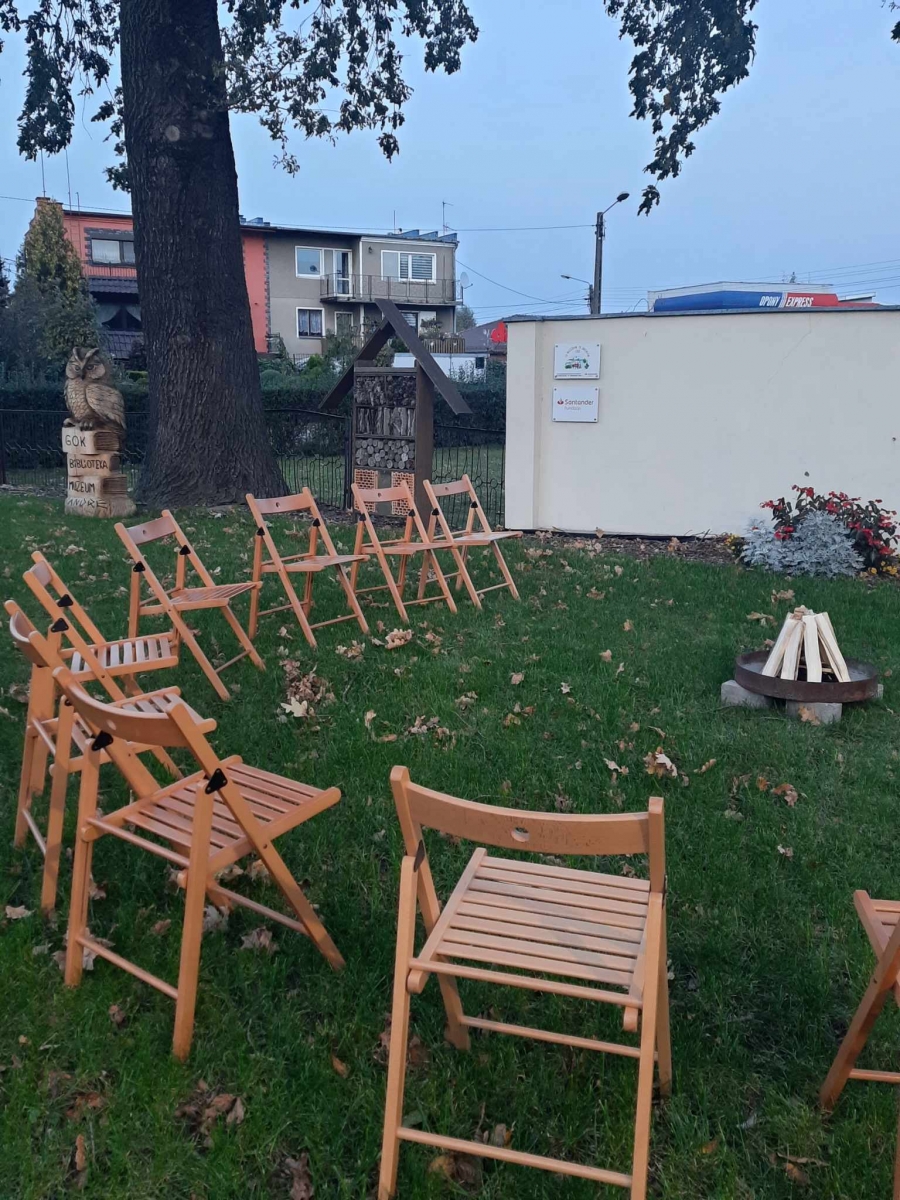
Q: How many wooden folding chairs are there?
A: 9